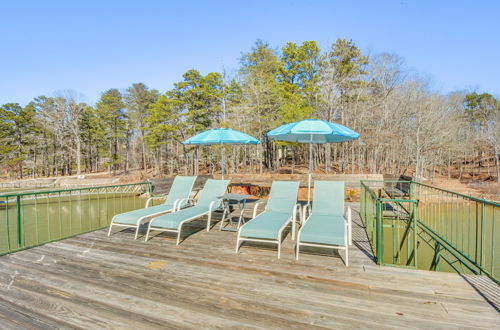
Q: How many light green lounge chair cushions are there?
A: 4